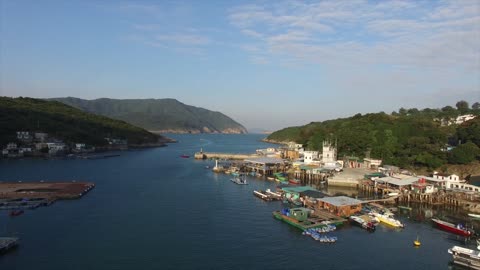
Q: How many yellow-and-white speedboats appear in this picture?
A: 1